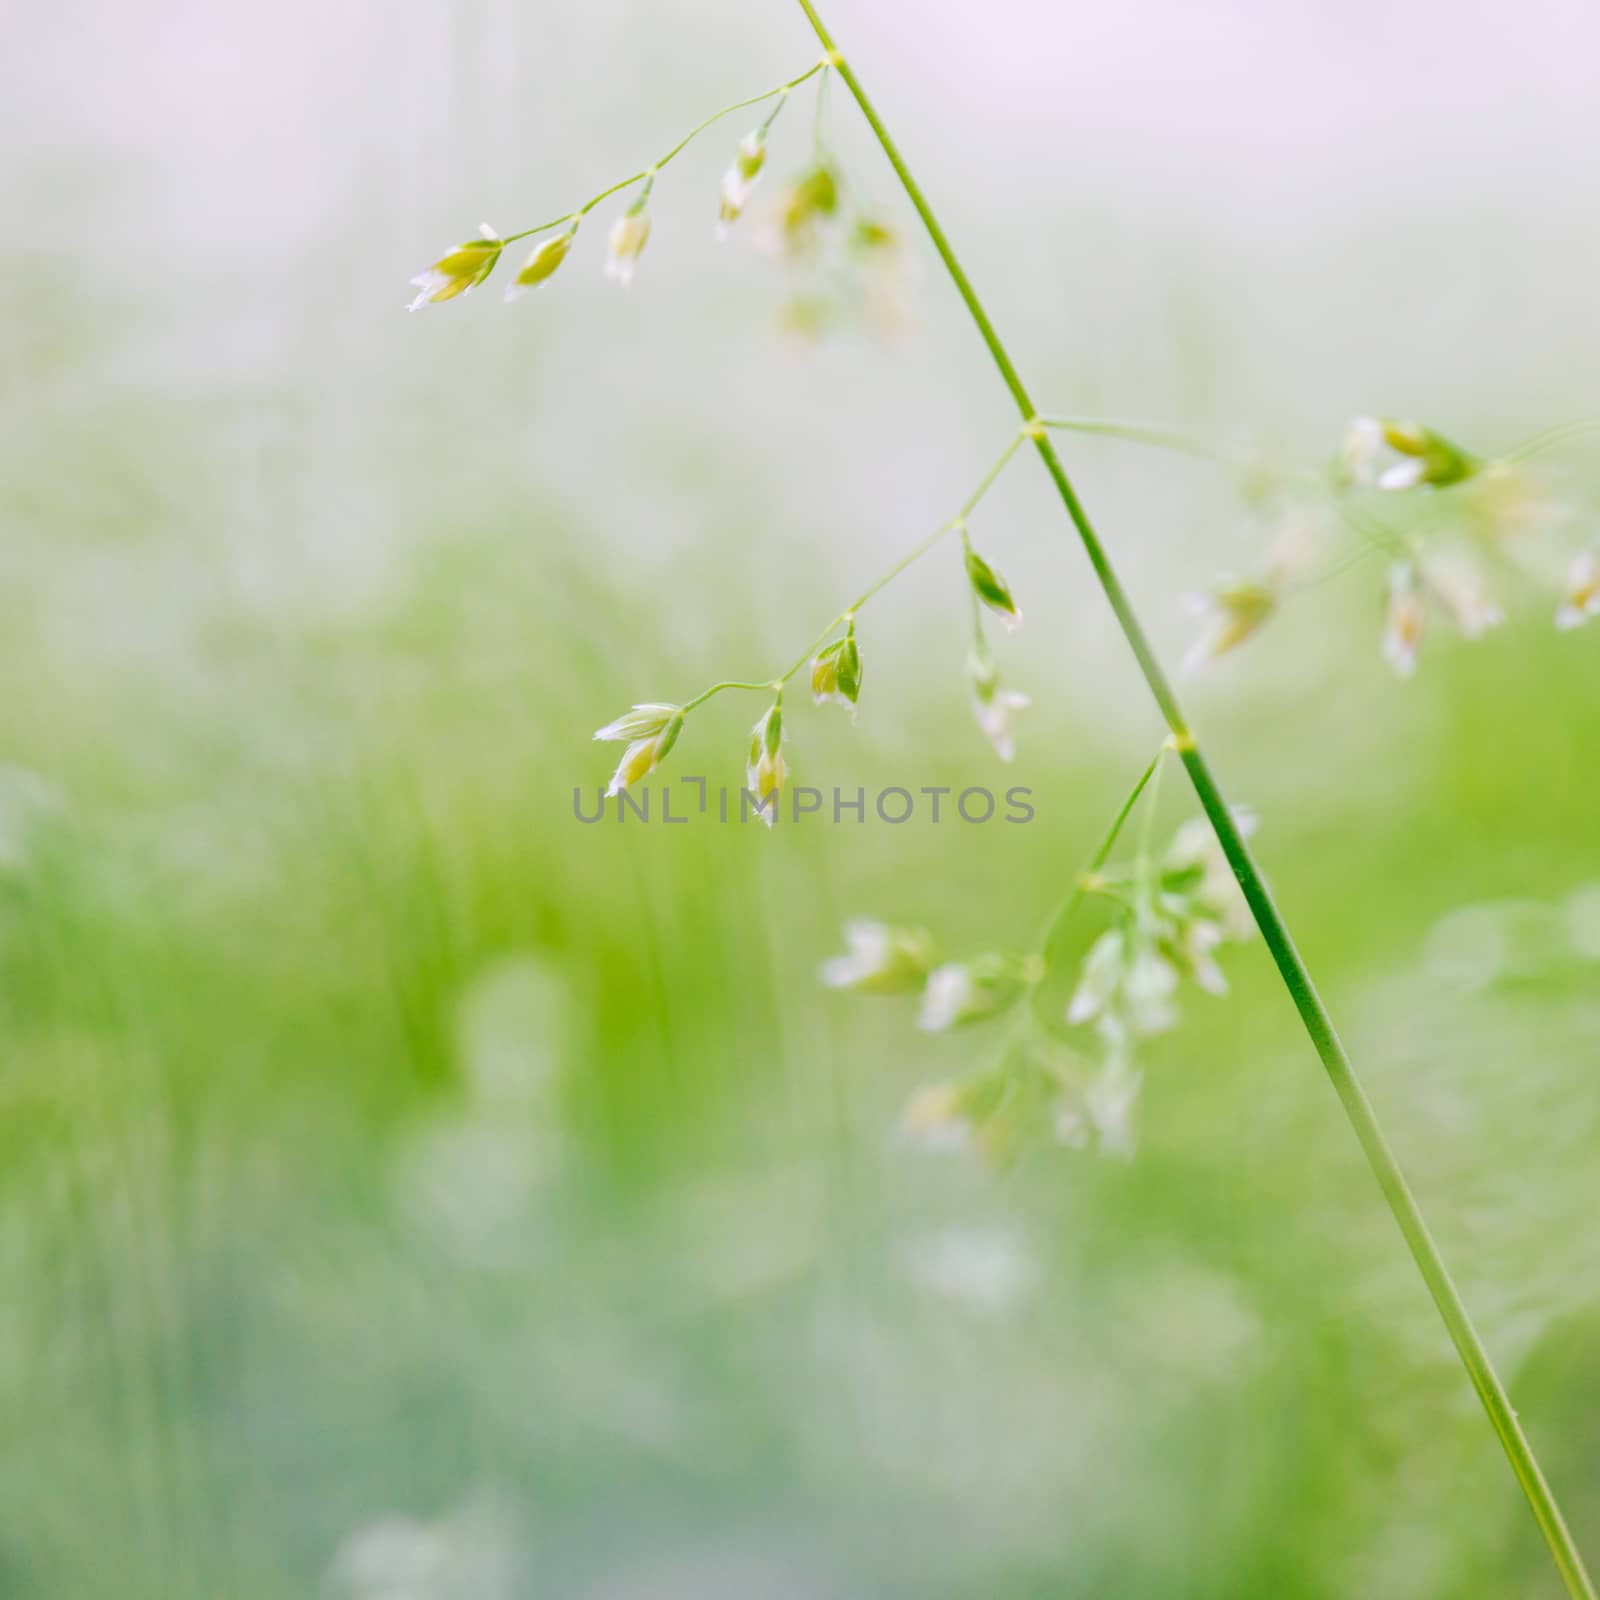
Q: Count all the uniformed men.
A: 0